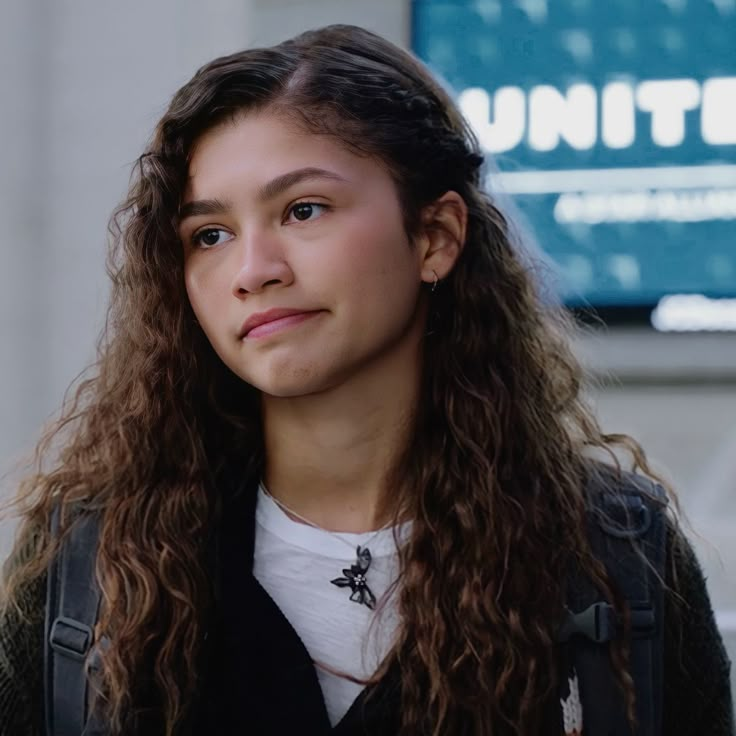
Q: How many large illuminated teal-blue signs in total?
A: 1